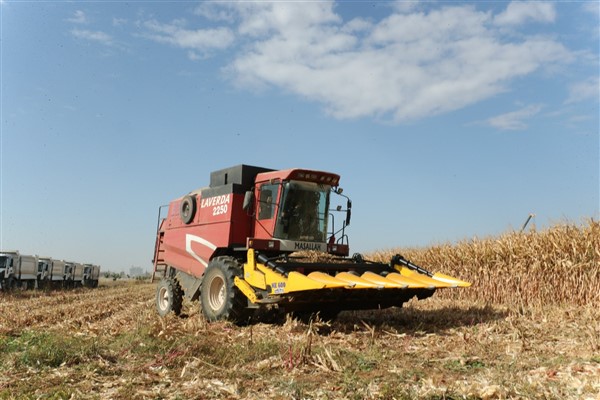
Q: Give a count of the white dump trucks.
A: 4